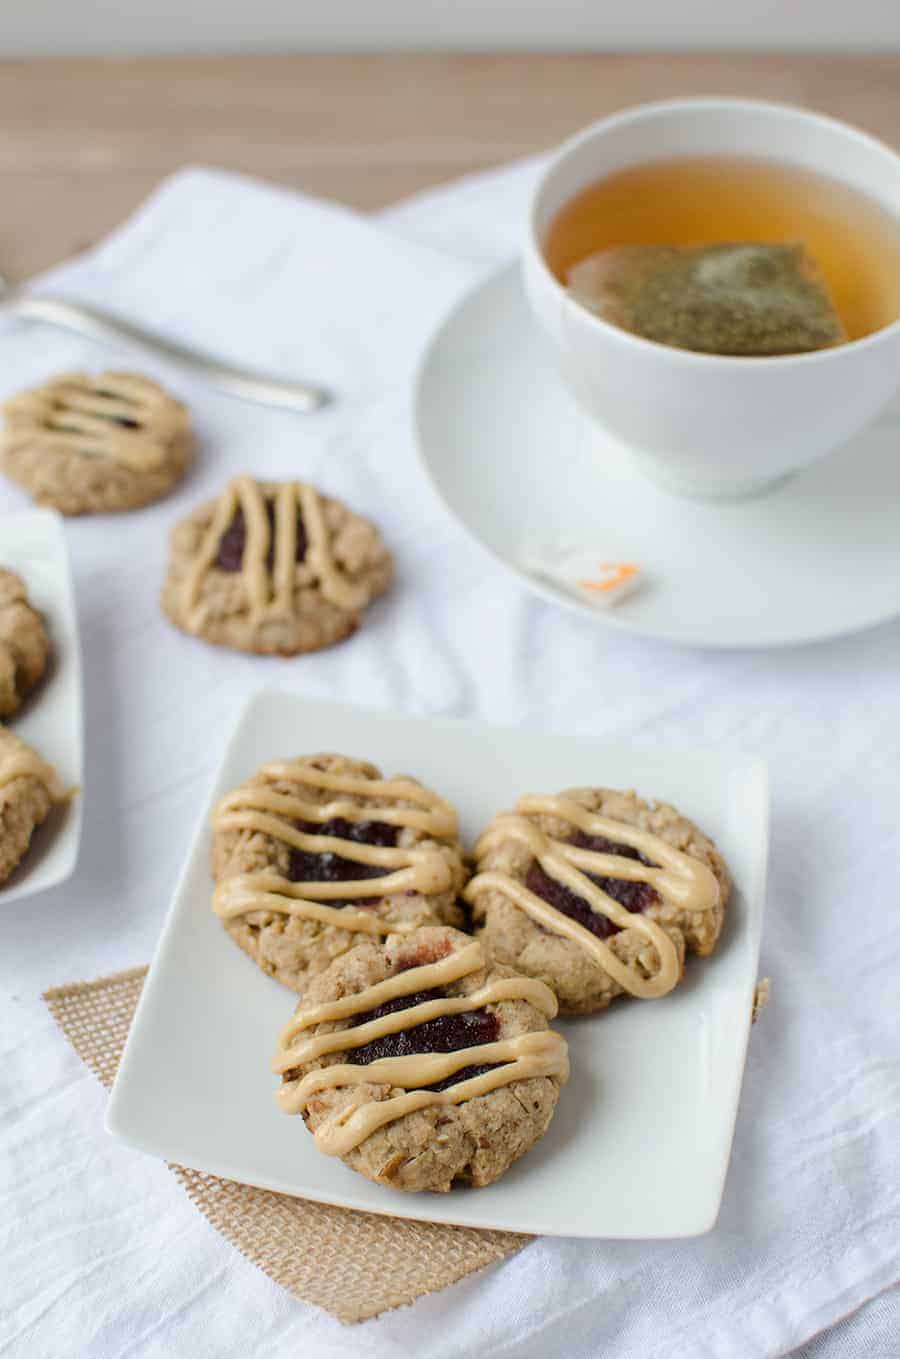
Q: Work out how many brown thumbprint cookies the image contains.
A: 7